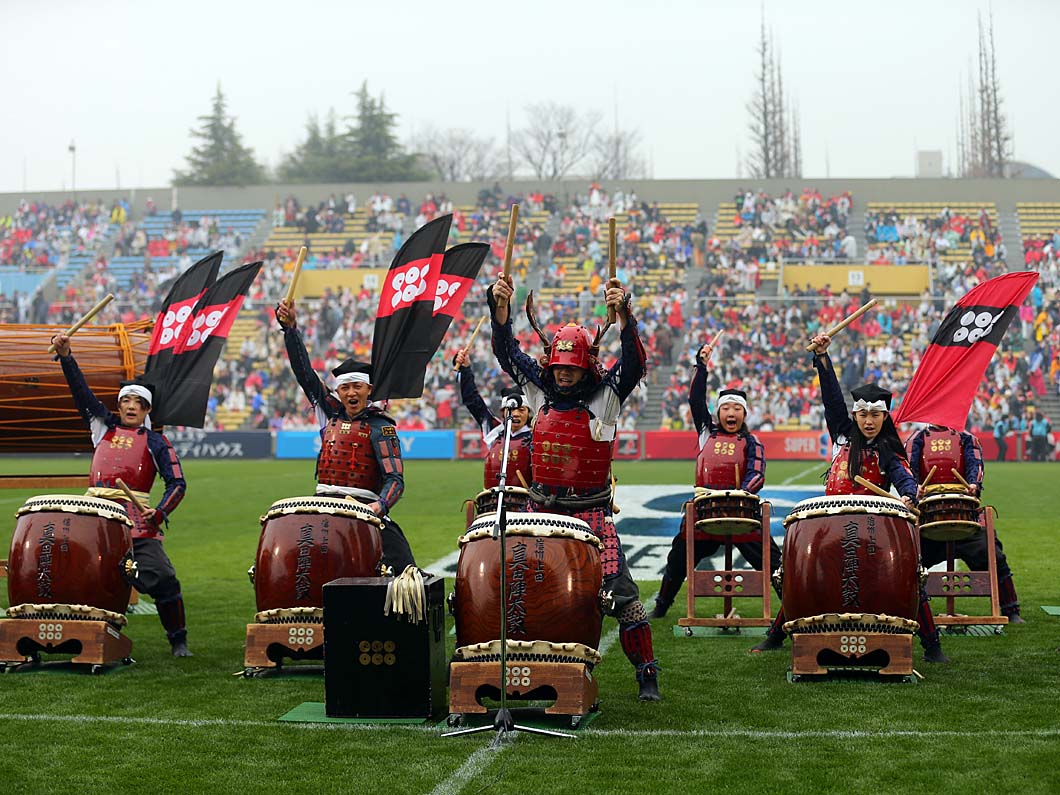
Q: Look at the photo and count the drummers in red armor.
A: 7